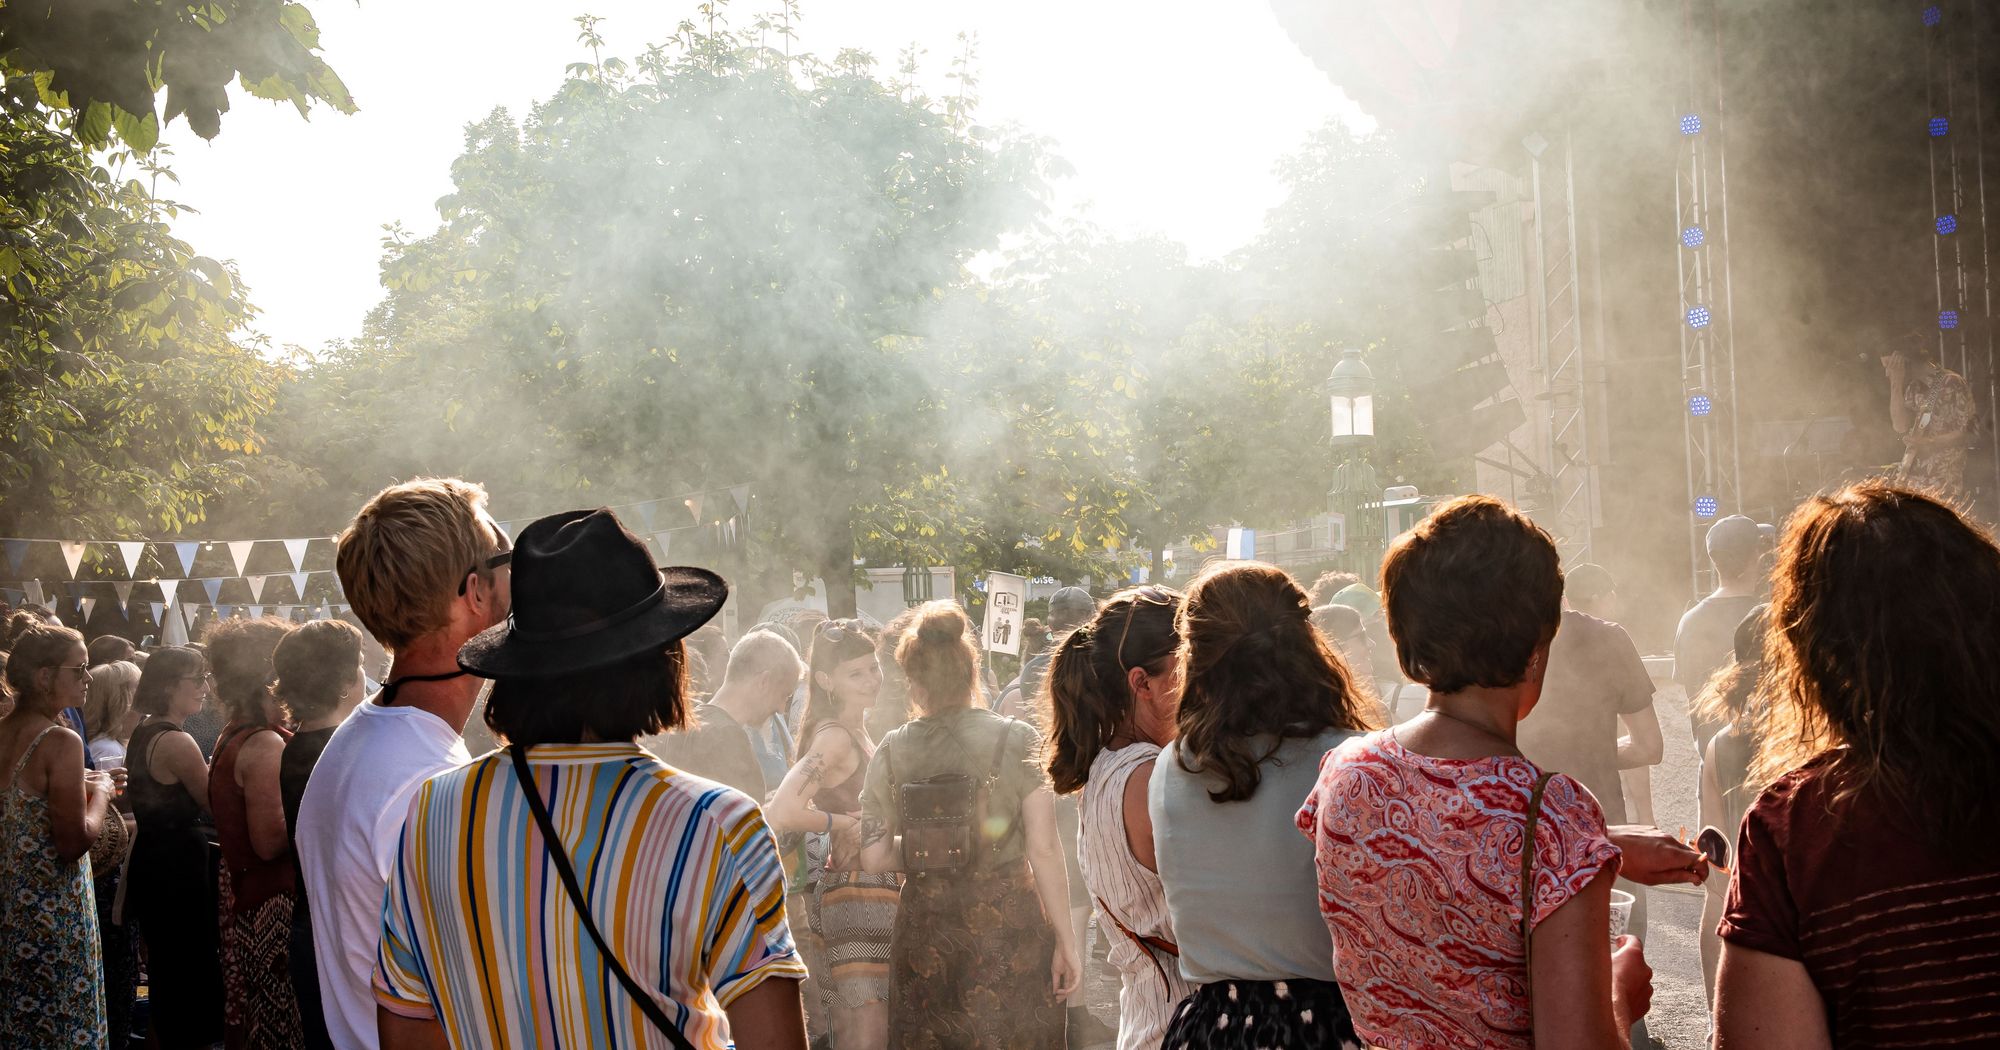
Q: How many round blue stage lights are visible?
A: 9